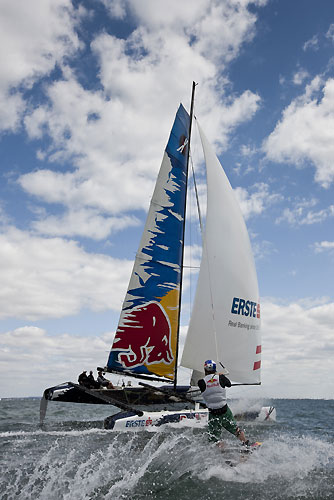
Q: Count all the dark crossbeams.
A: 2